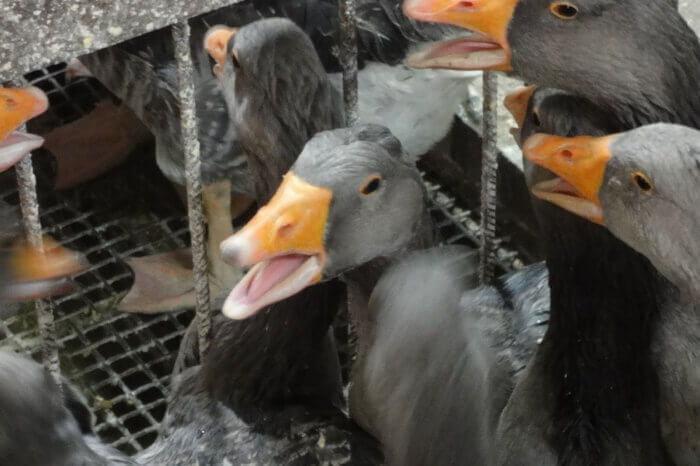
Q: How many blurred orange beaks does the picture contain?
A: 1